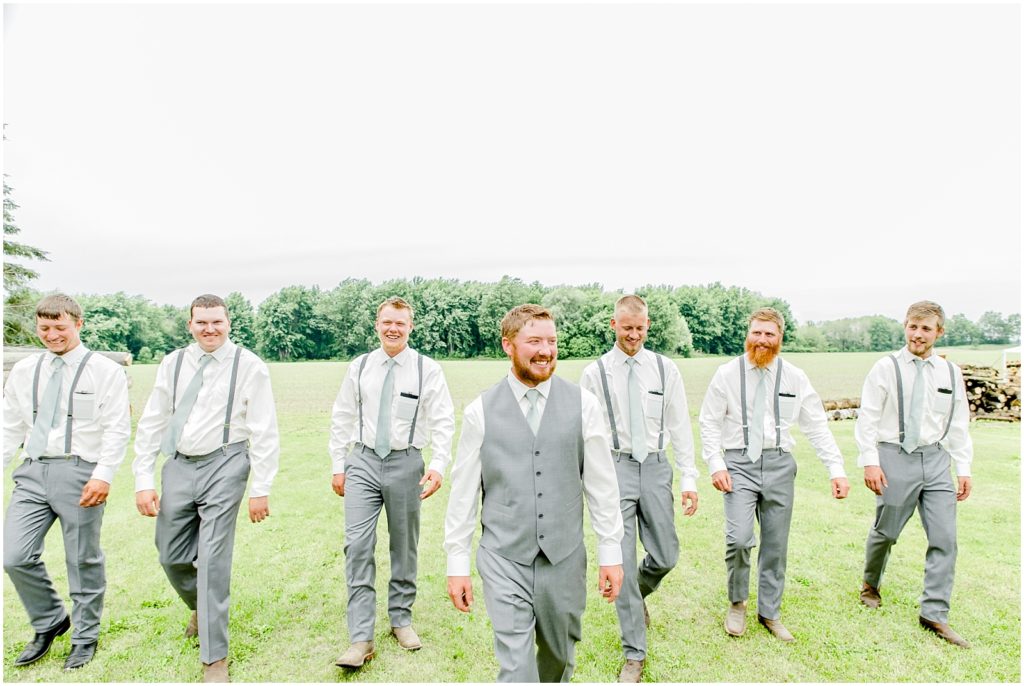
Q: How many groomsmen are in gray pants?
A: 6